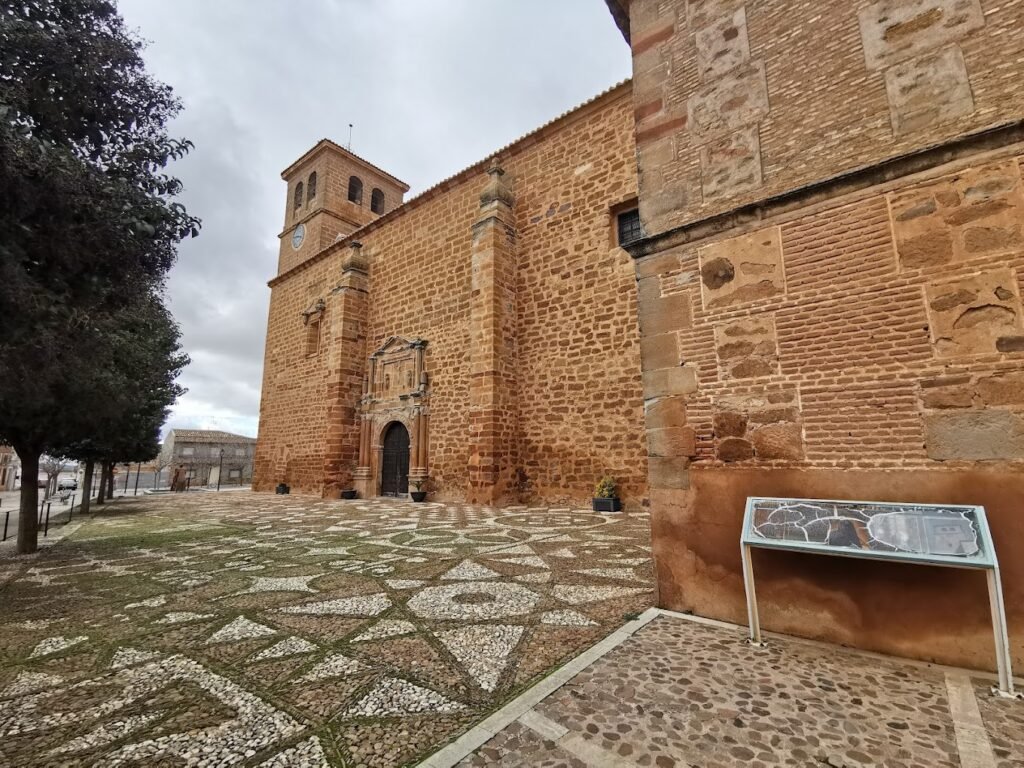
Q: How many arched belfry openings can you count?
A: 4